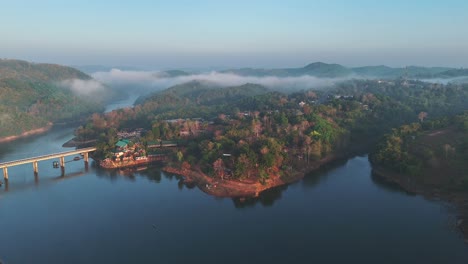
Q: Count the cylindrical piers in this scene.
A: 4